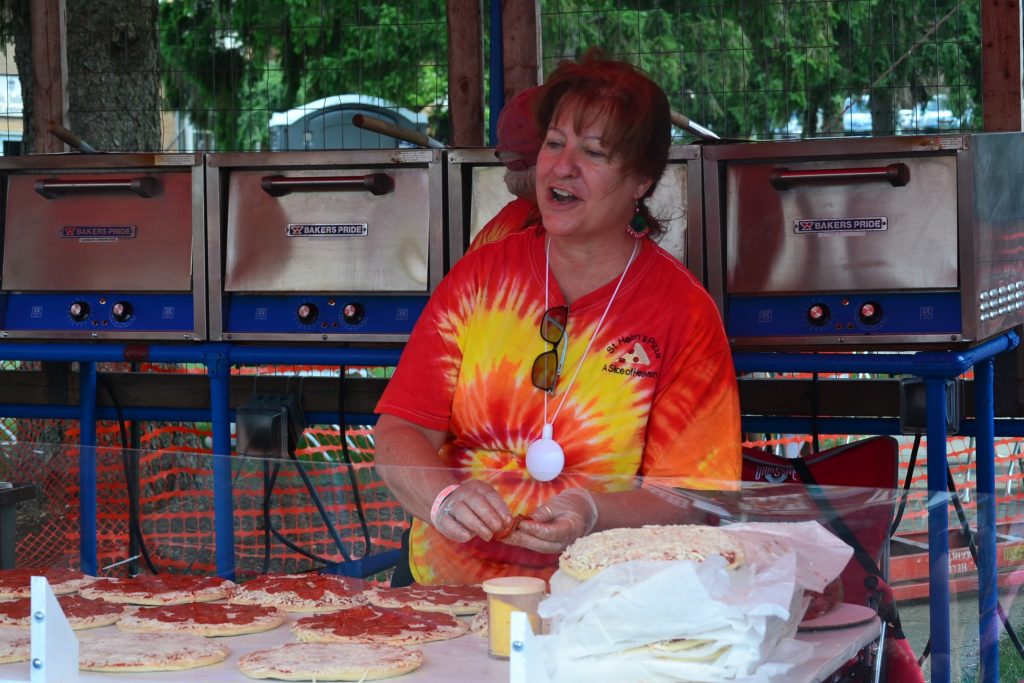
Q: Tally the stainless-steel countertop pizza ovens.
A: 4